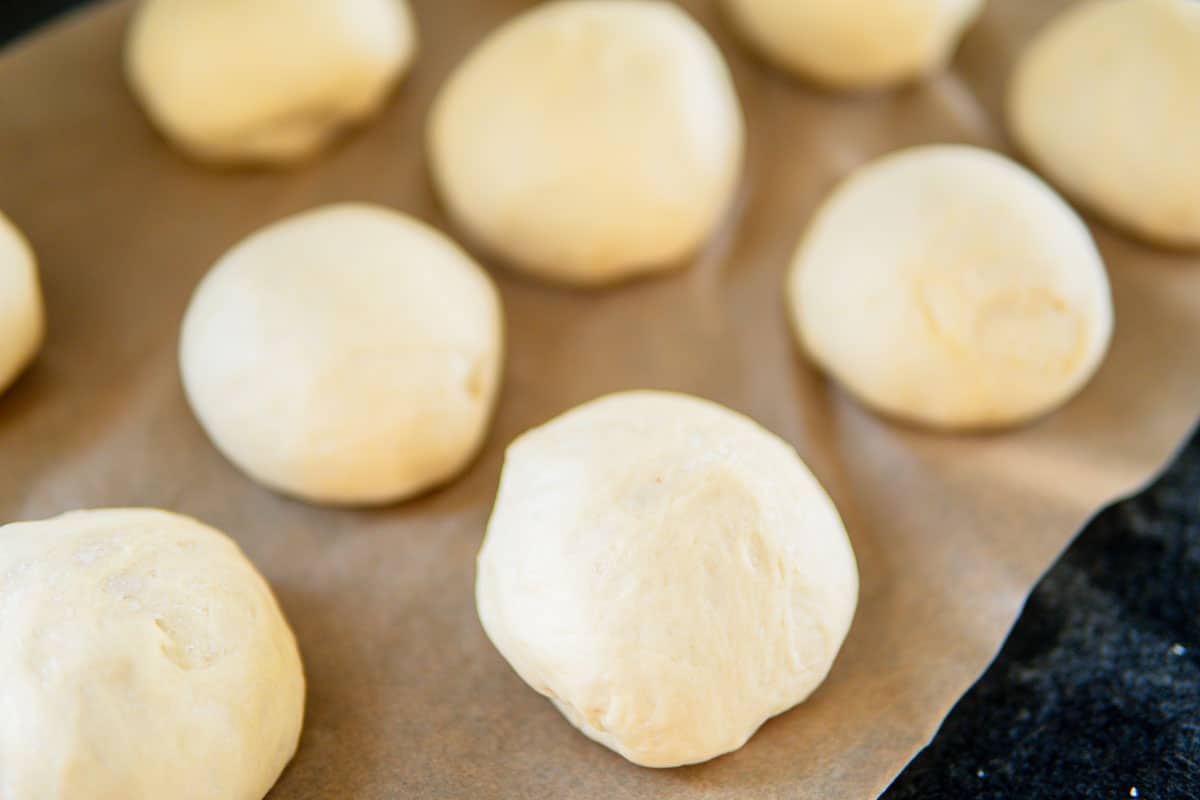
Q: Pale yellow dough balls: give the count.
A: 9